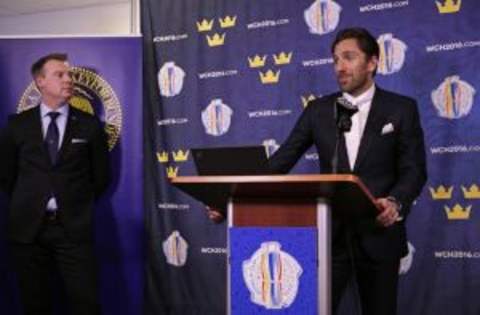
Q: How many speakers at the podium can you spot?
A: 1